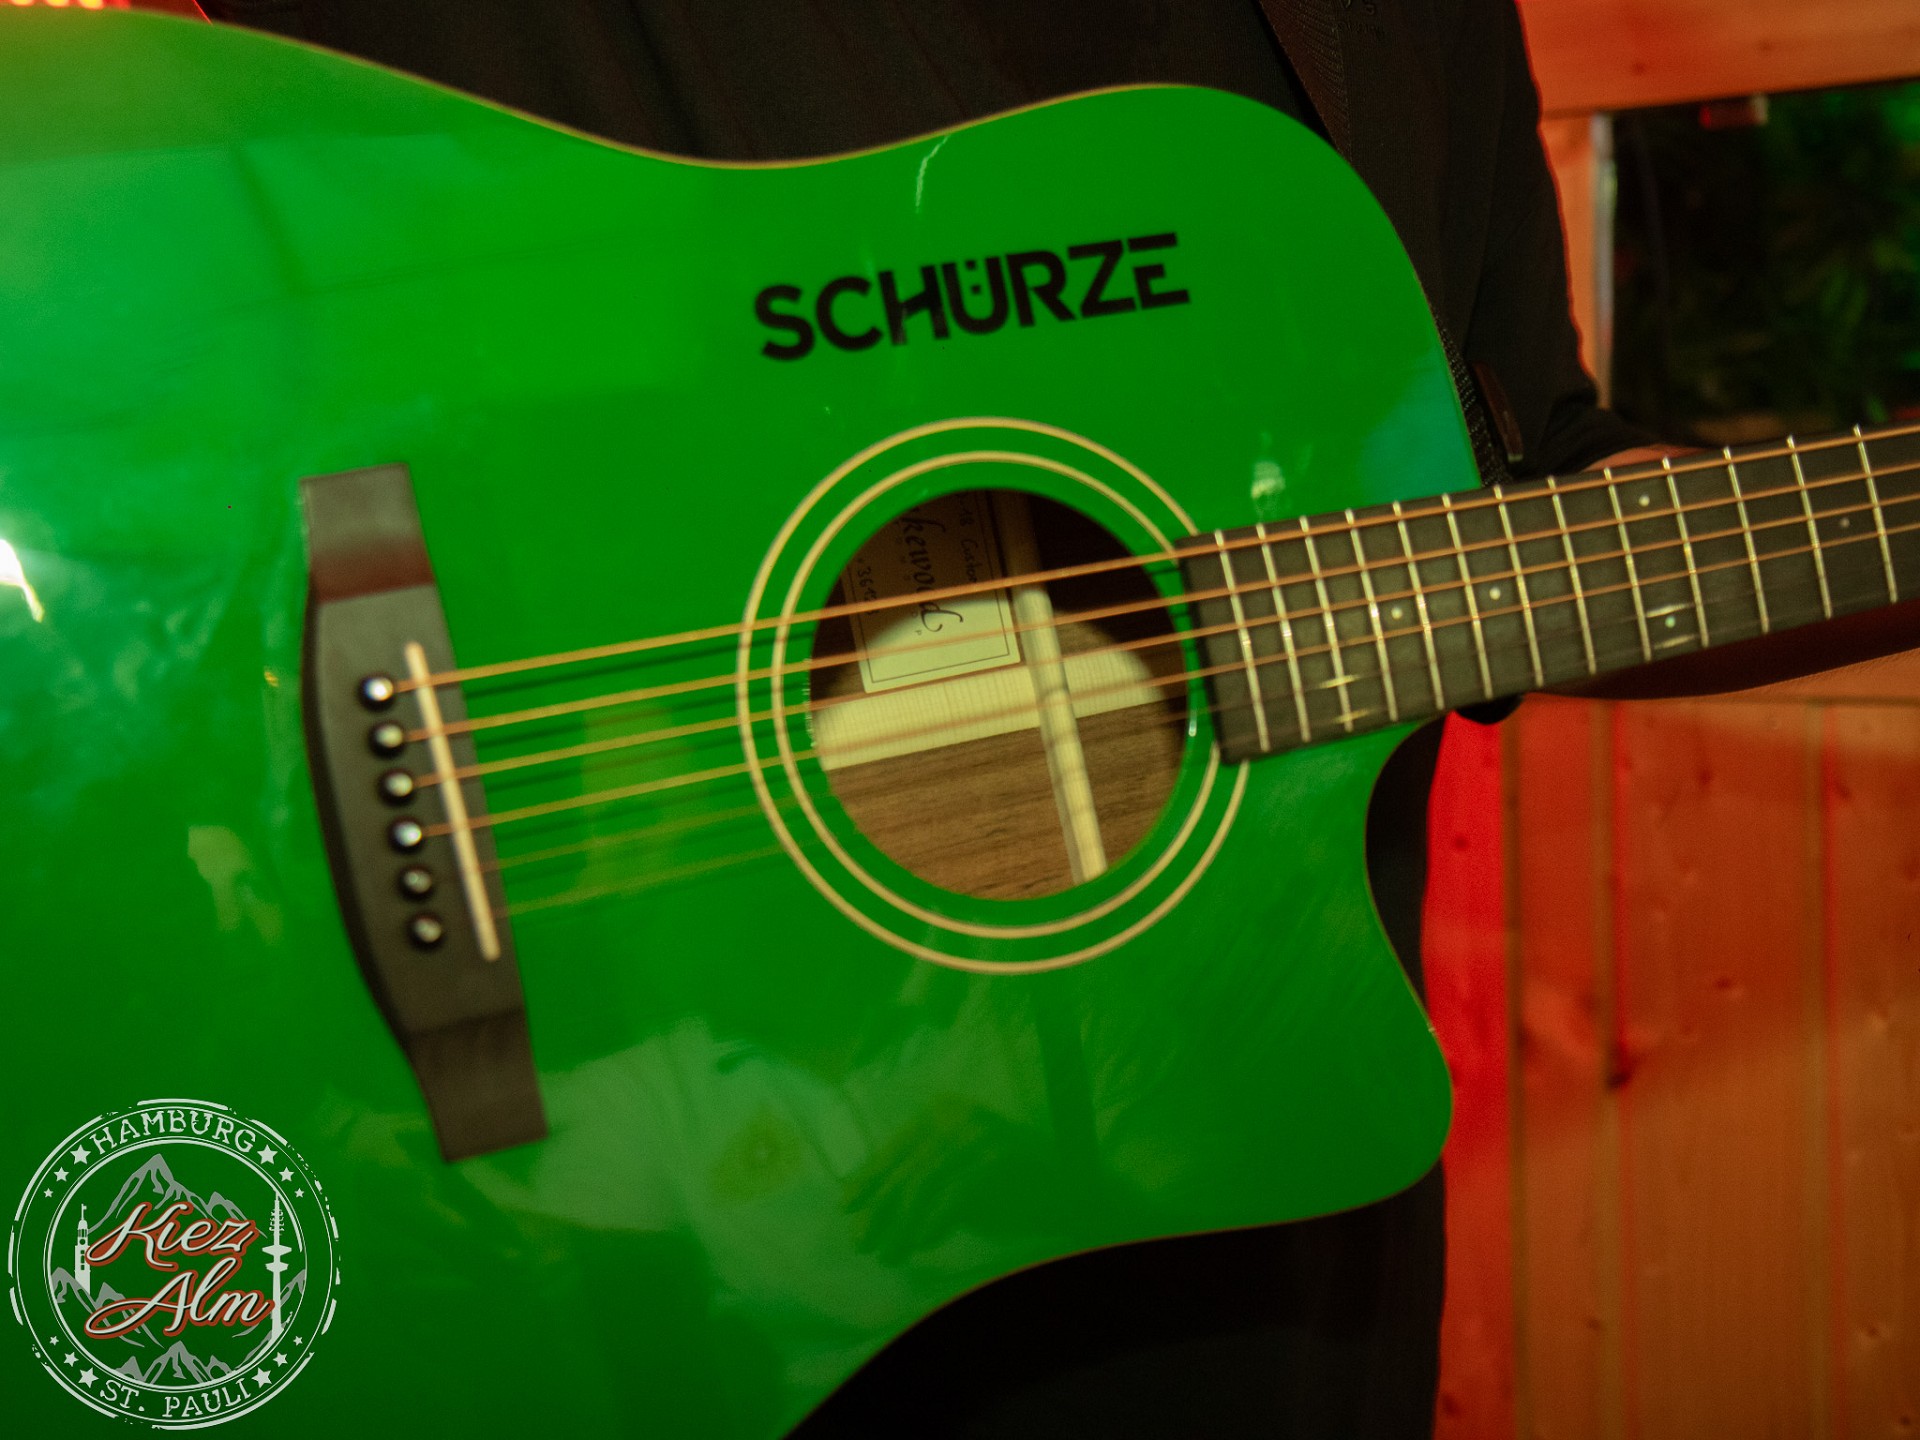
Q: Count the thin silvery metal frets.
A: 13